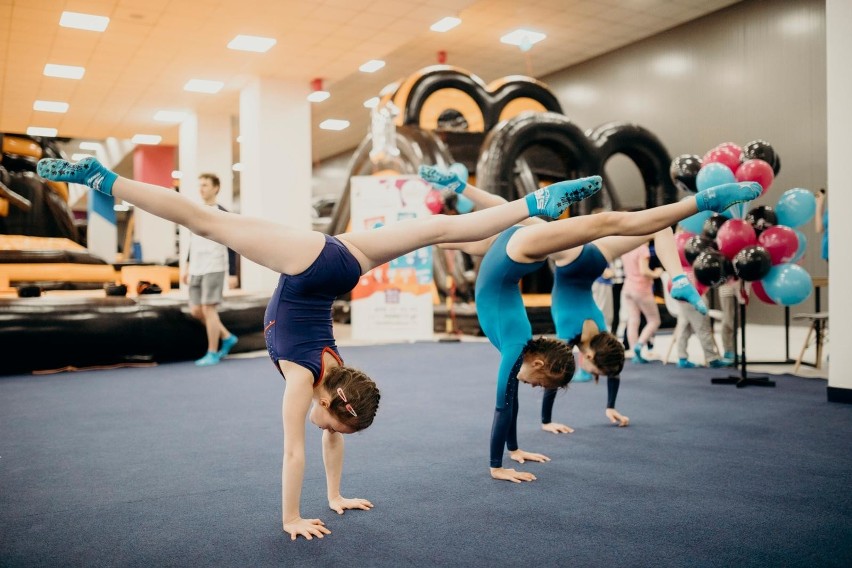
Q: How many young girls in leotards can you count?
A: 3